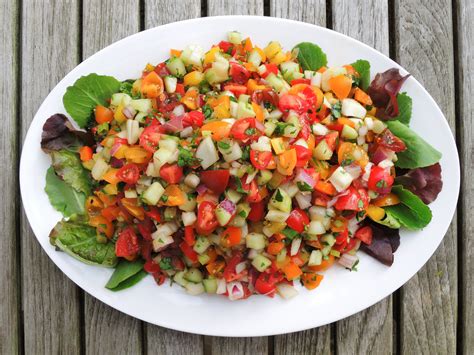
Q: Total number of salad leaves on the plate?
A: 14